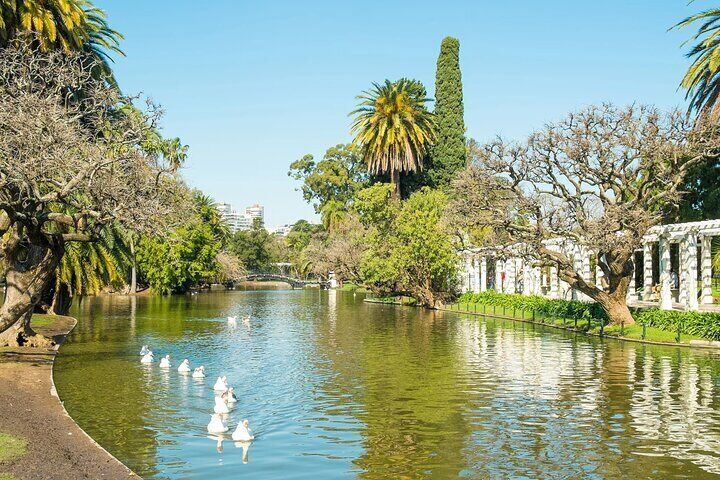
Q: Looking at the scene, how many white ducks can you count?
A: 12